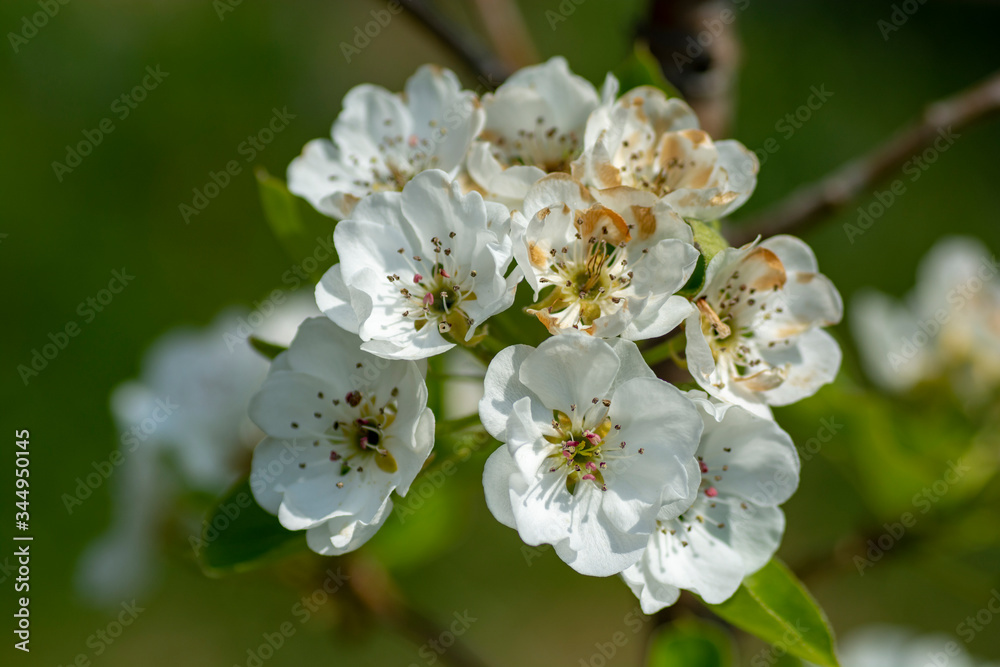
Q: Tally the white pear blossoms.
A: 9